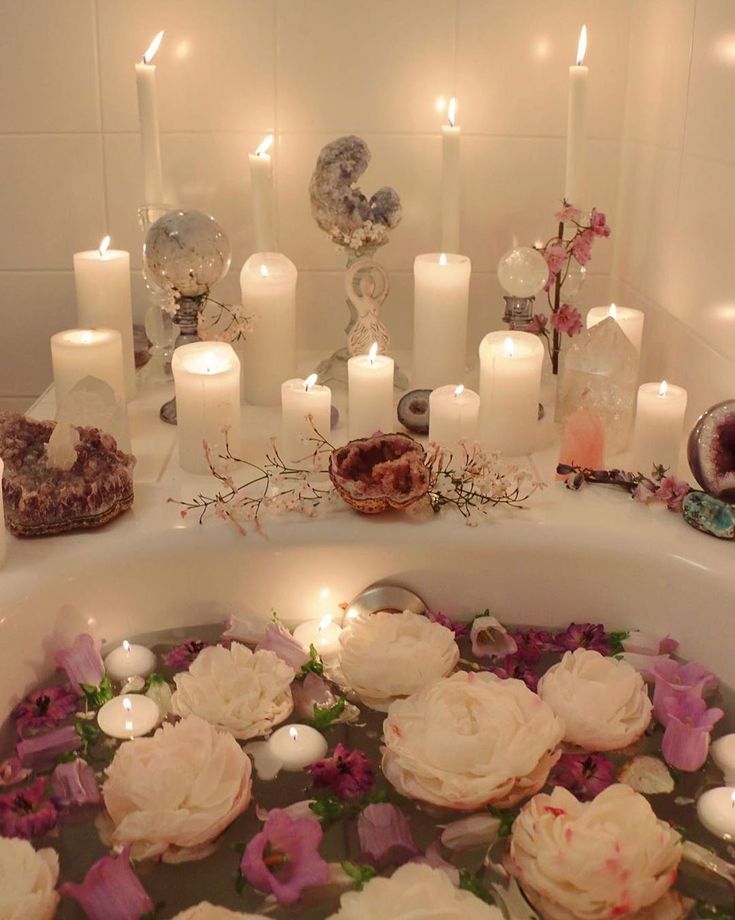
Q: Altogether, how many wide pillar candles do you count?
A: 11